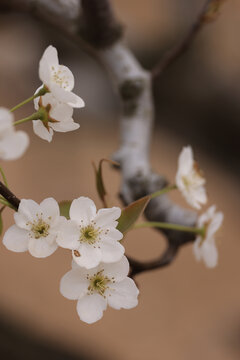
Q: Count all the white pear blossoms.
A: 8